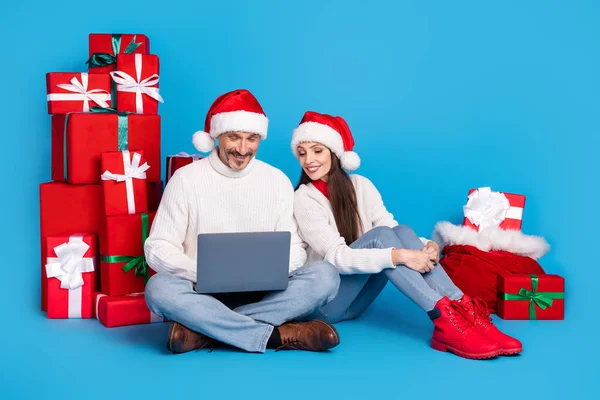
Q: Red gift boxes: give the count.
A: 12